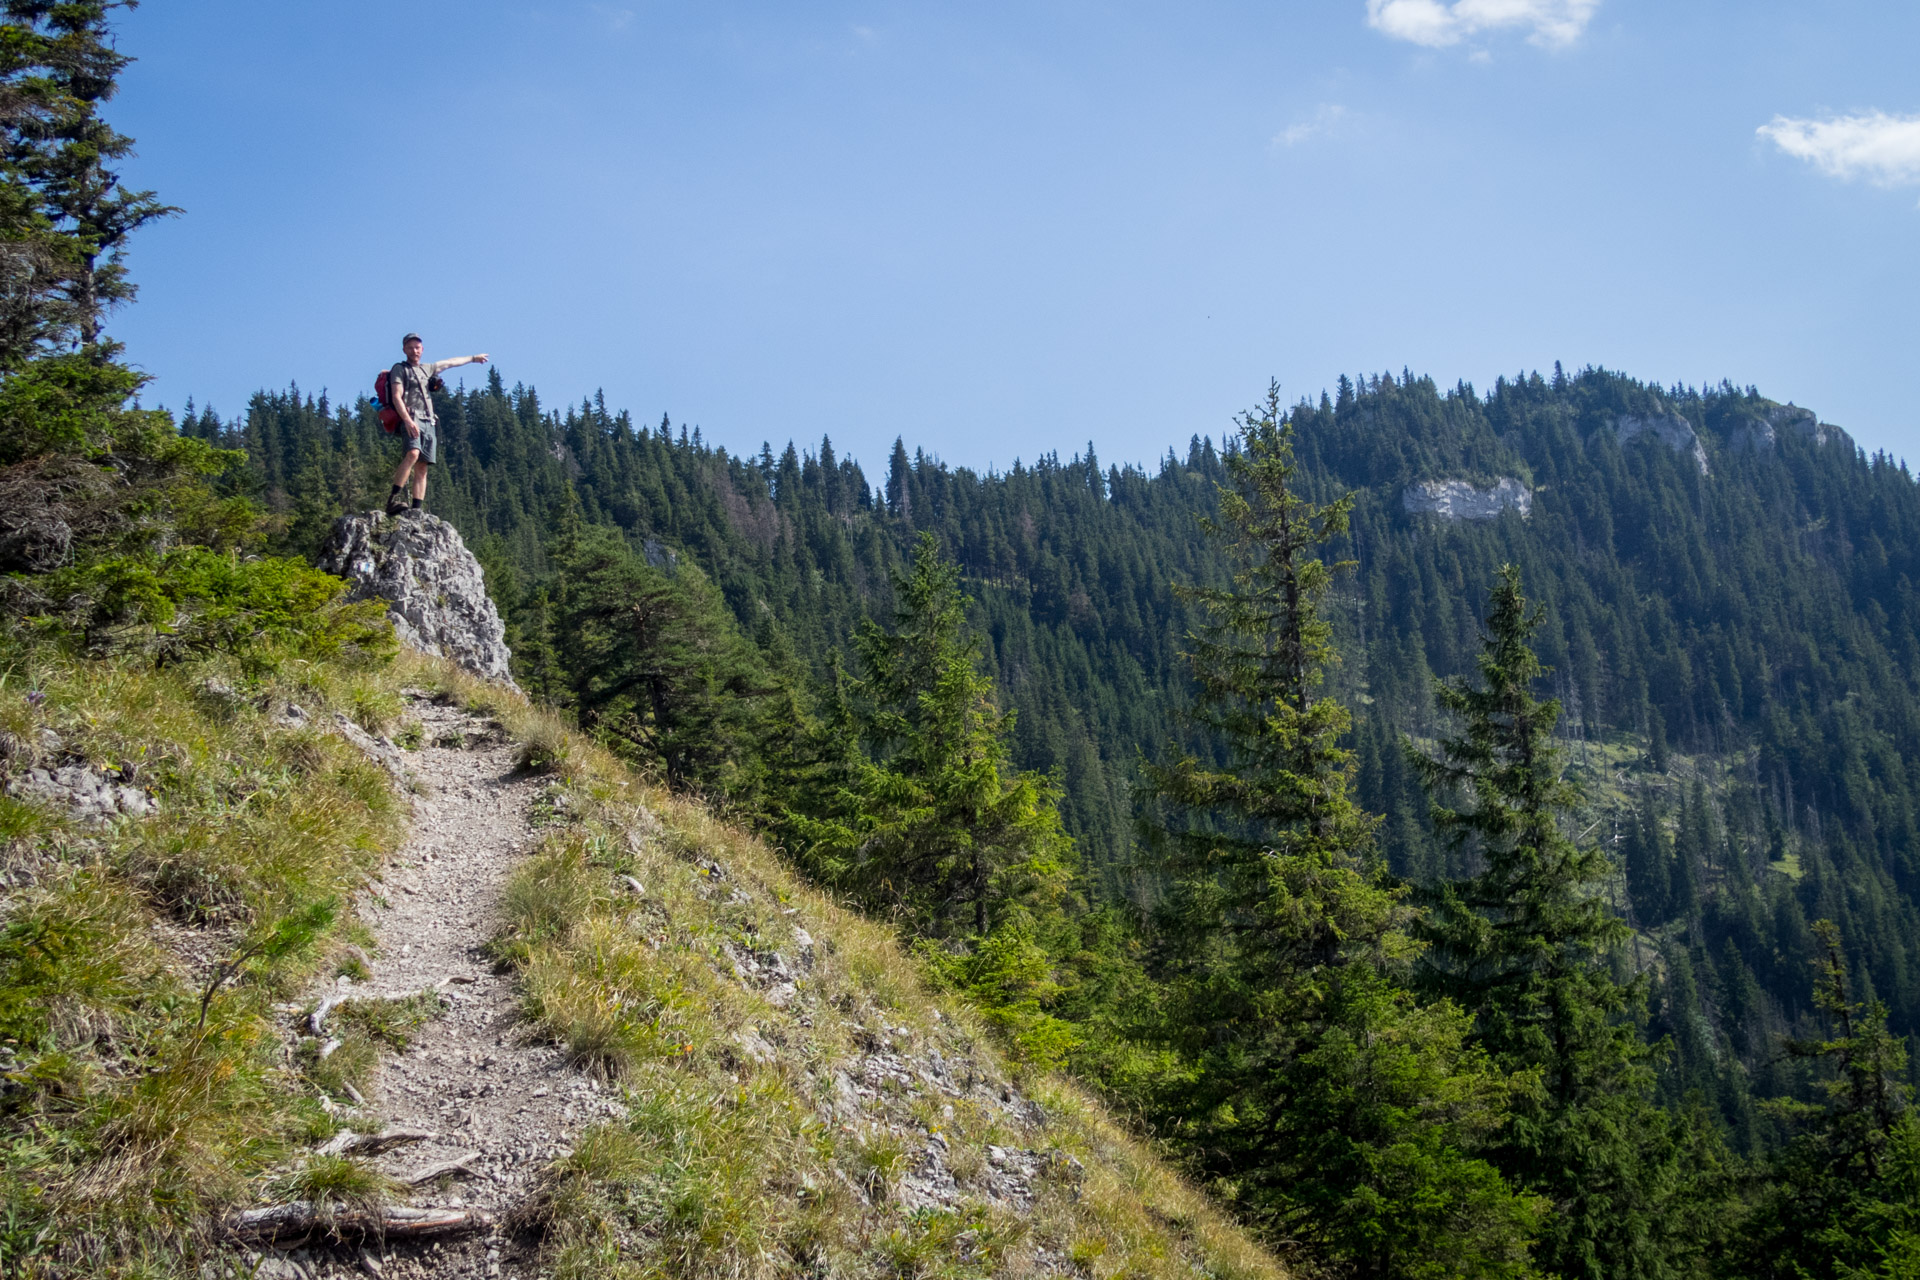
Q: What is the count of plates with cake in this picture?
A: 0